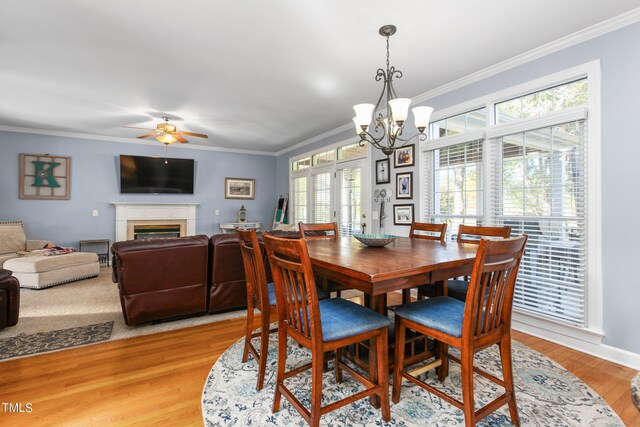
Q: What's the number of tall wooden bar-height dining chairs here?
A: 6